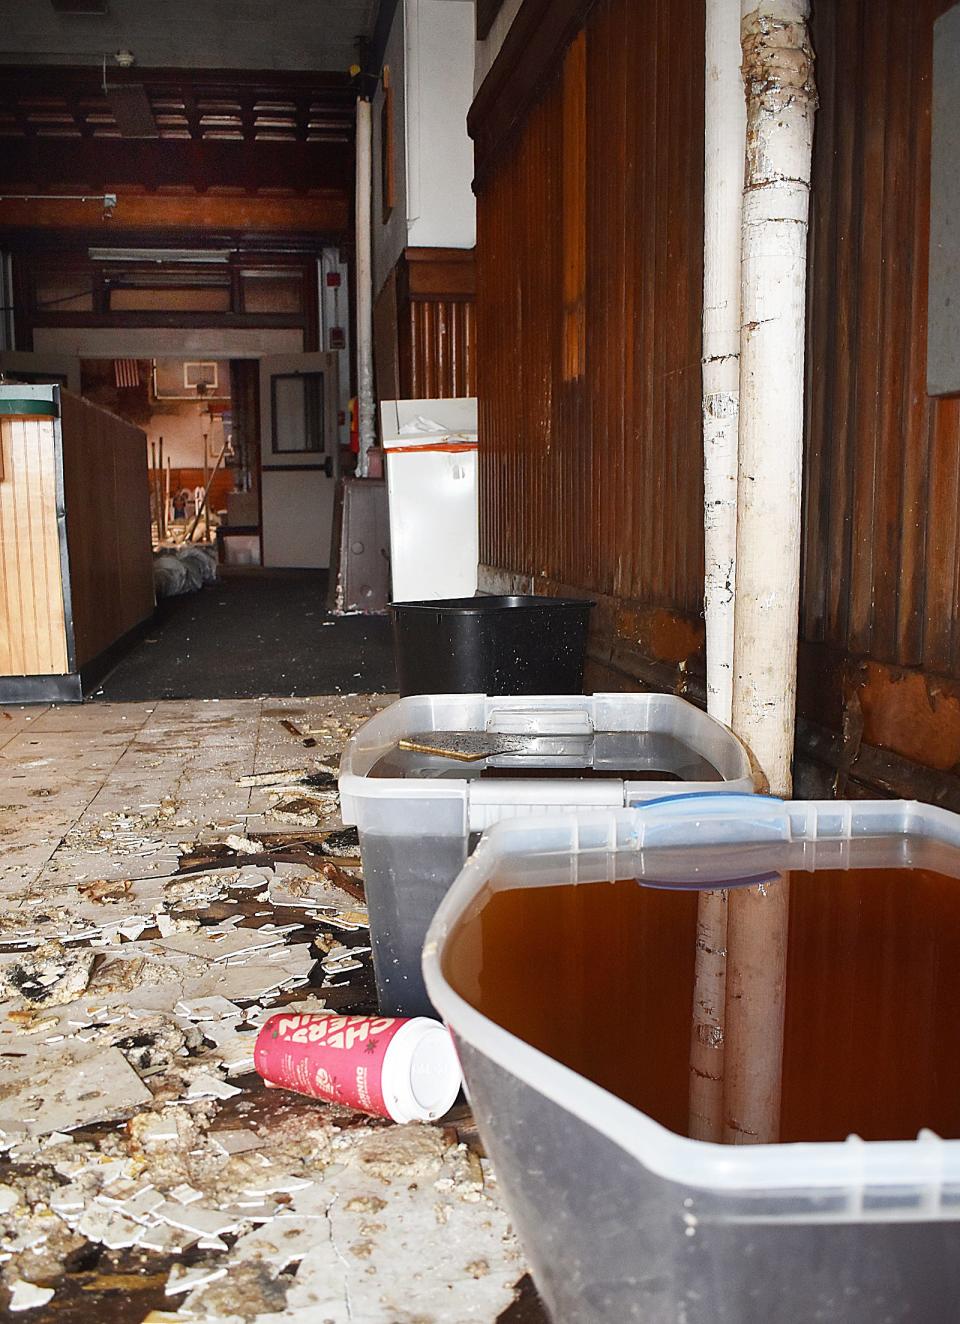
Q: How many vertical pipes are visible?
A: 3